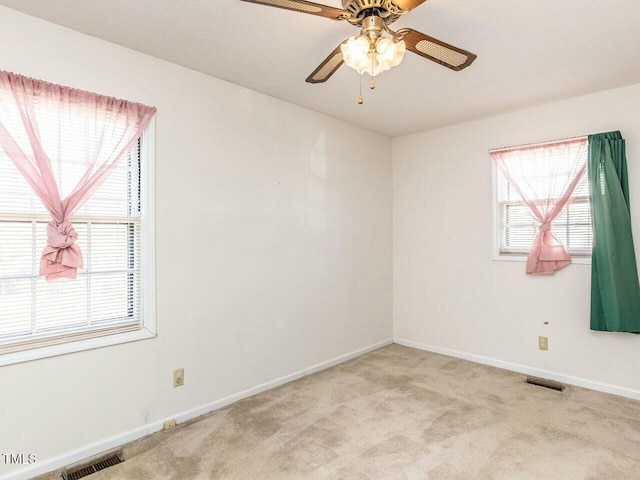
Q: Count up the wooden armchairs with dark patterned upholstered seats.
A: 0